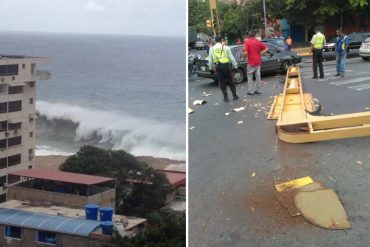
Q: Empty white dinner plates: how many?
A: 0